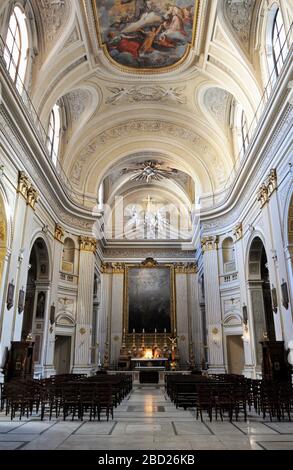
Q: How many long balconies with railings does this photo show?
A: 2